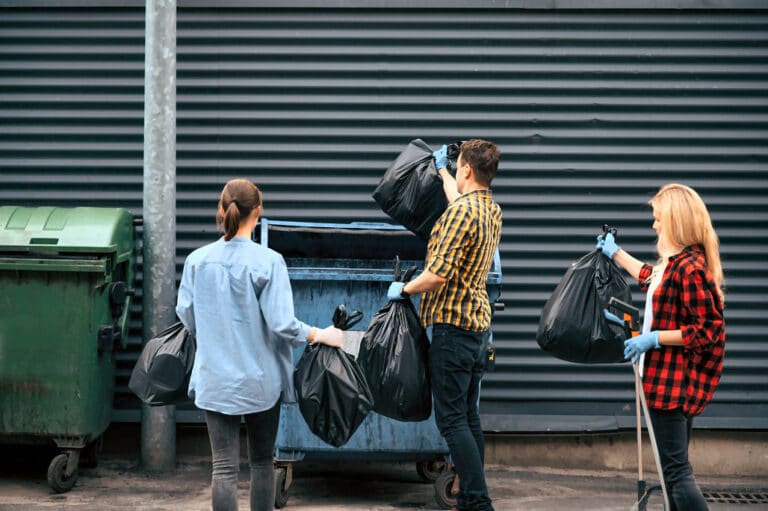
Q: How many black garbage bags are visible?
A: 5